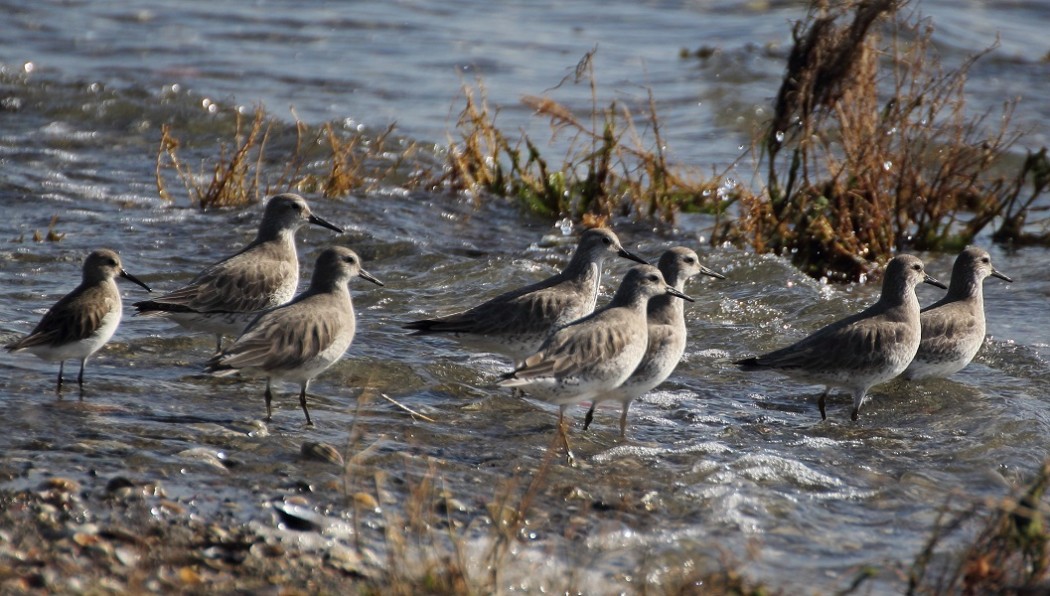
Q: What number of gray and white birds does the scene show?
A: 8